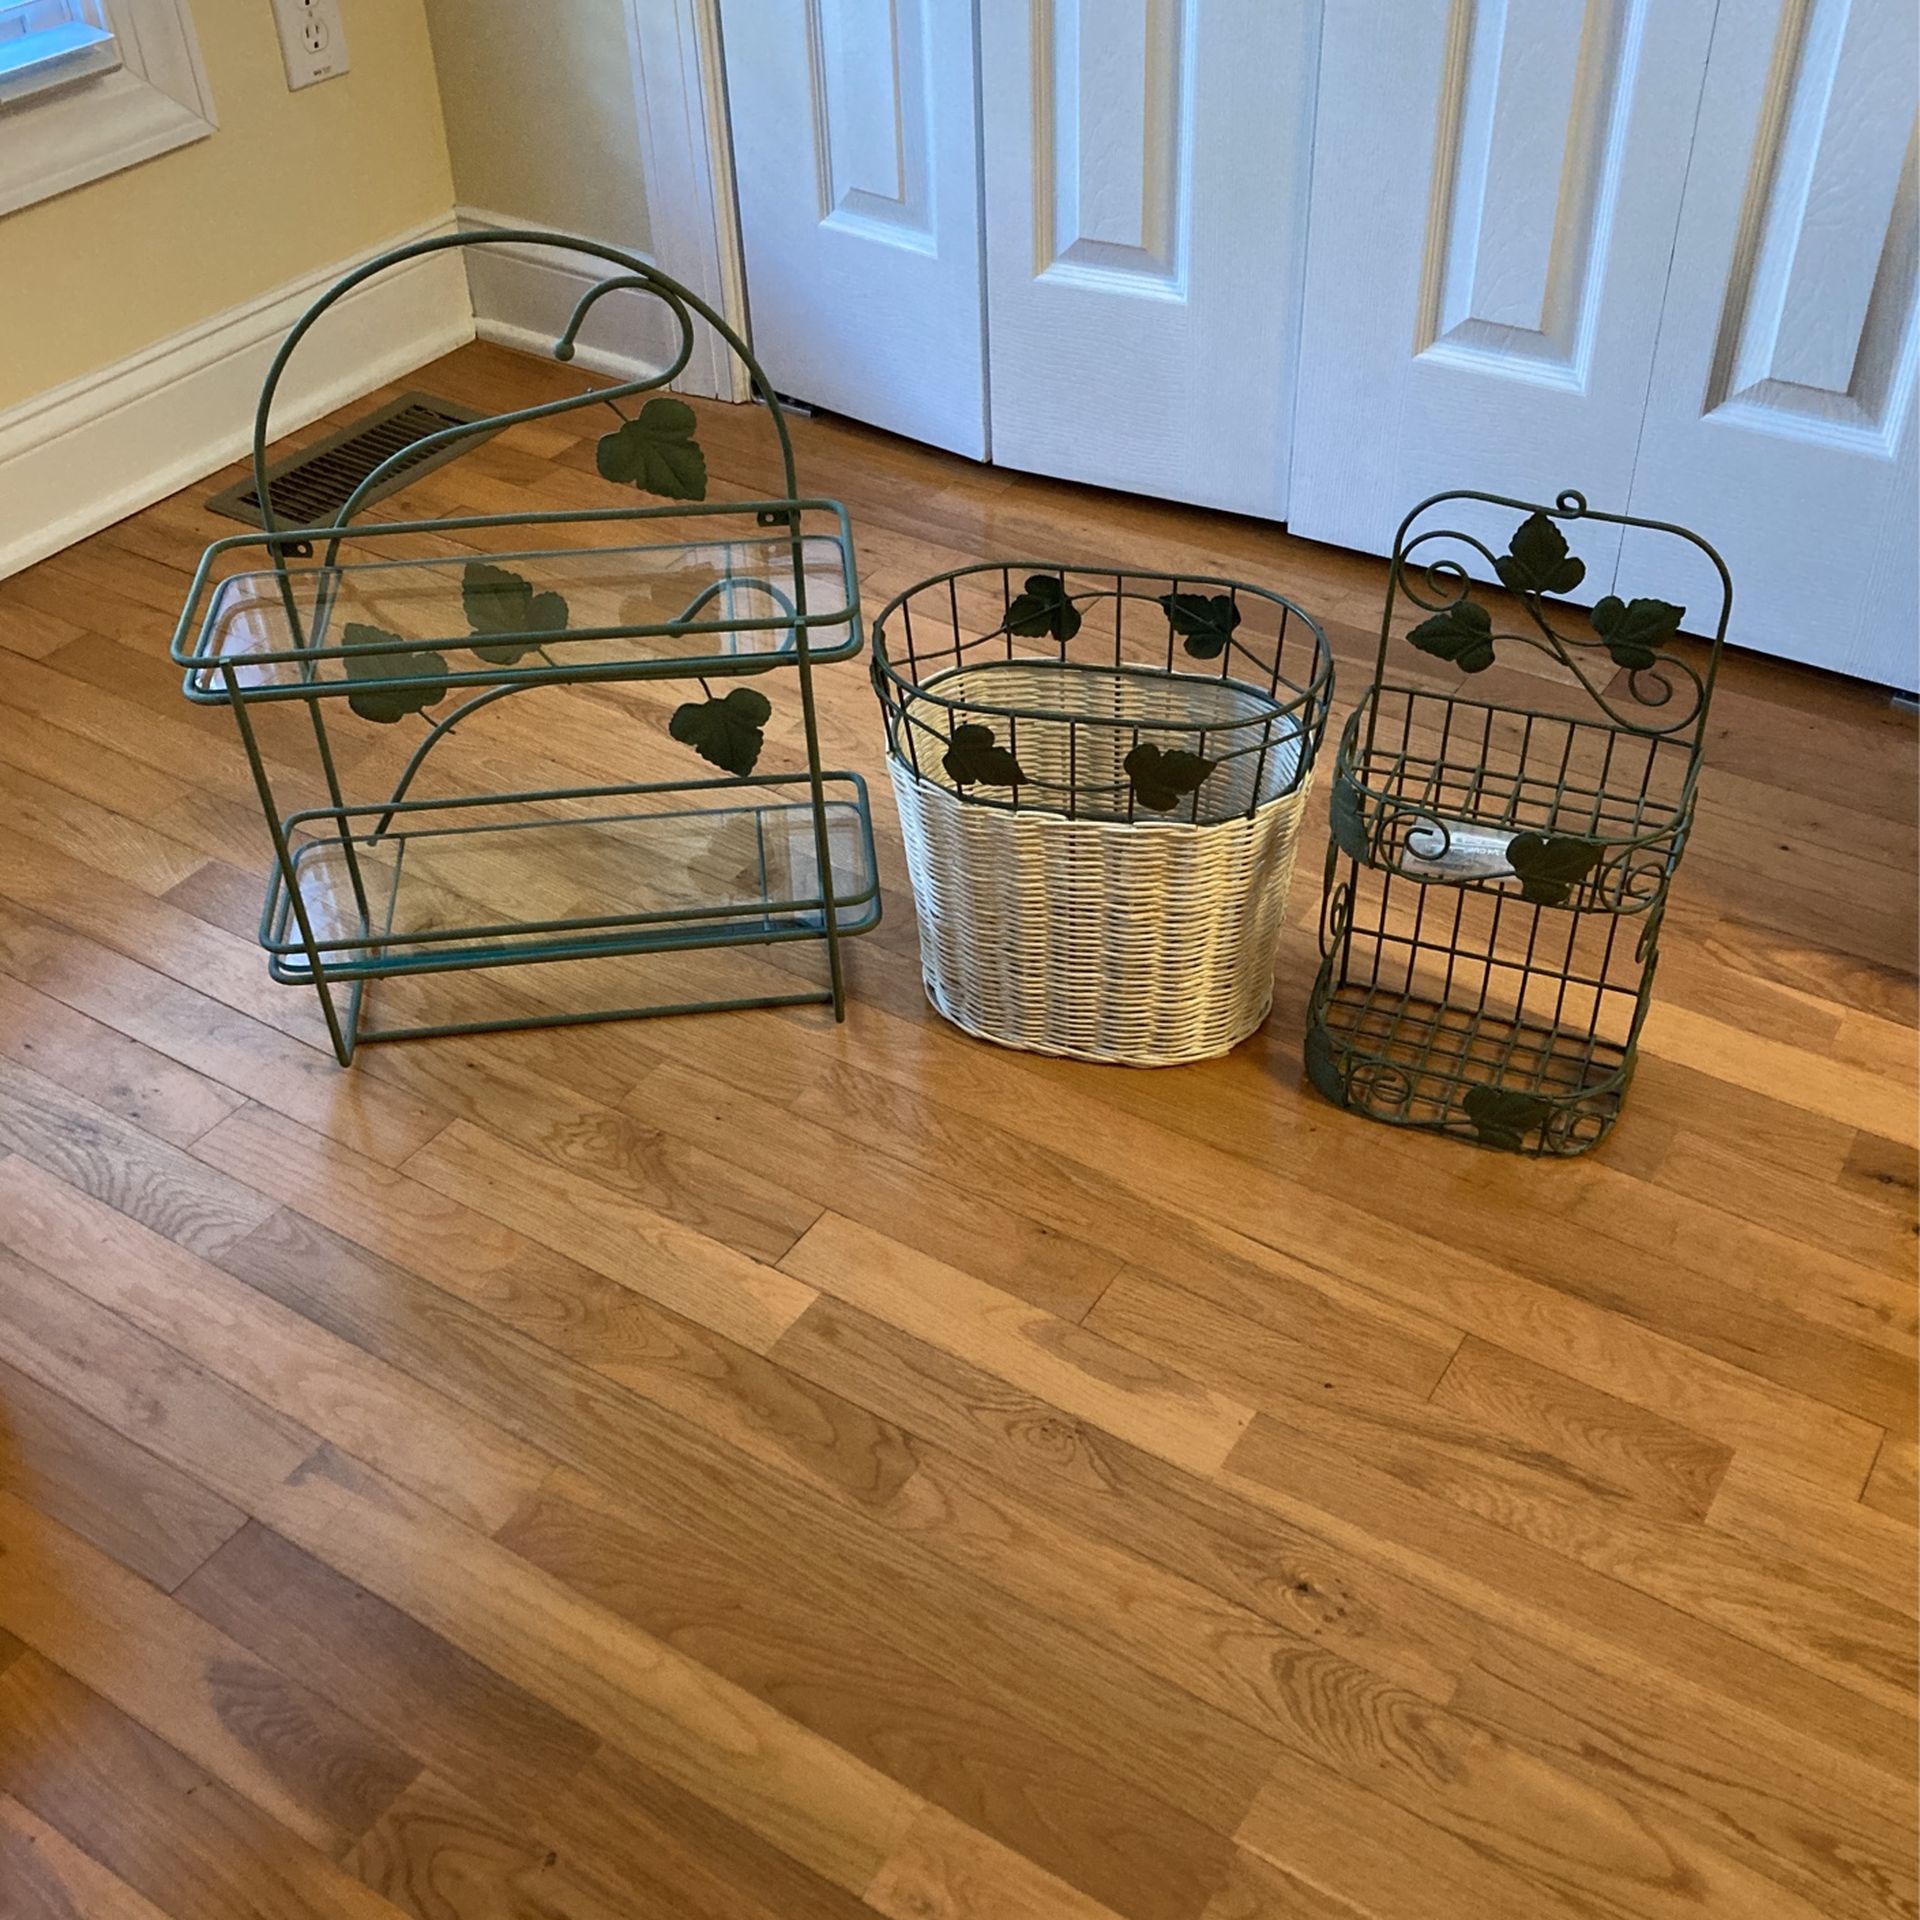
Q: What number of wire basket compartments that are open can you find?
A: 2